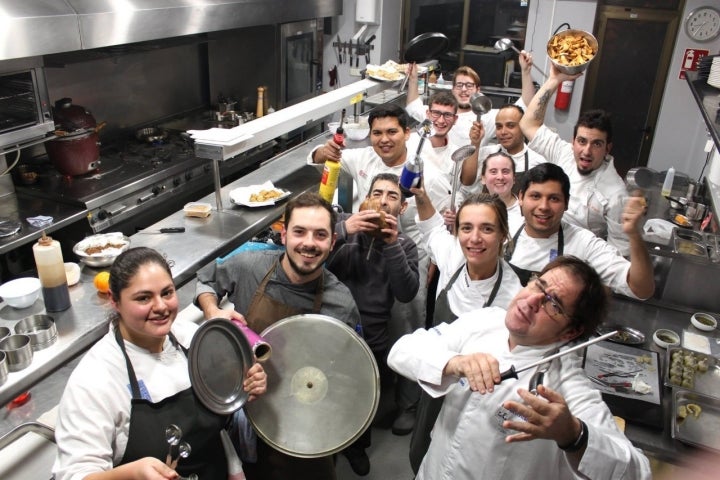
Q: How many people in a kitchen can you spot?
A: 12